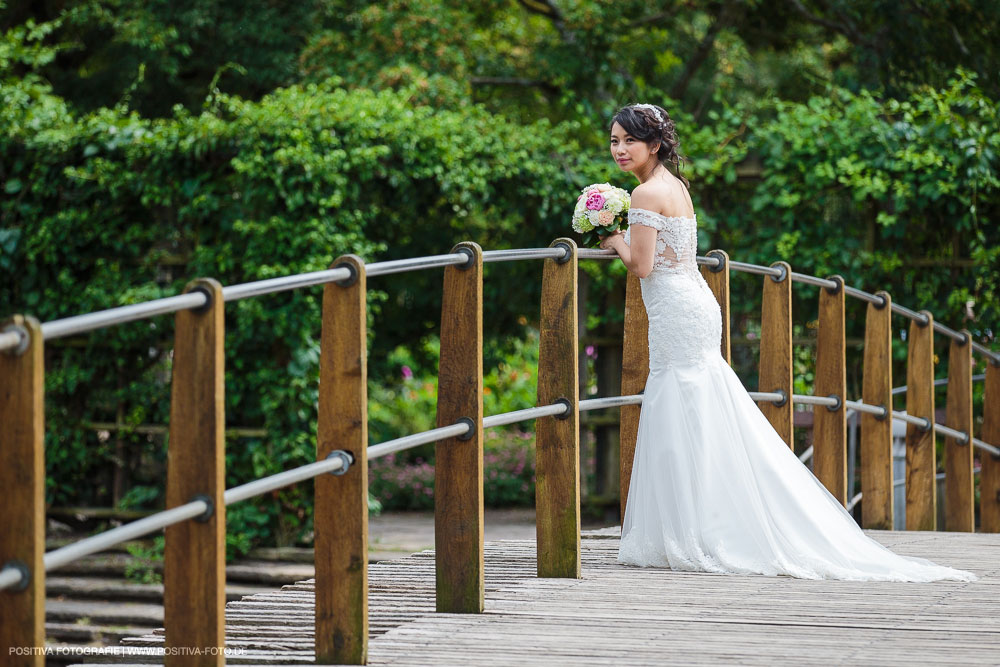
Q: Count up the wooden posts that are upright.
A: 13